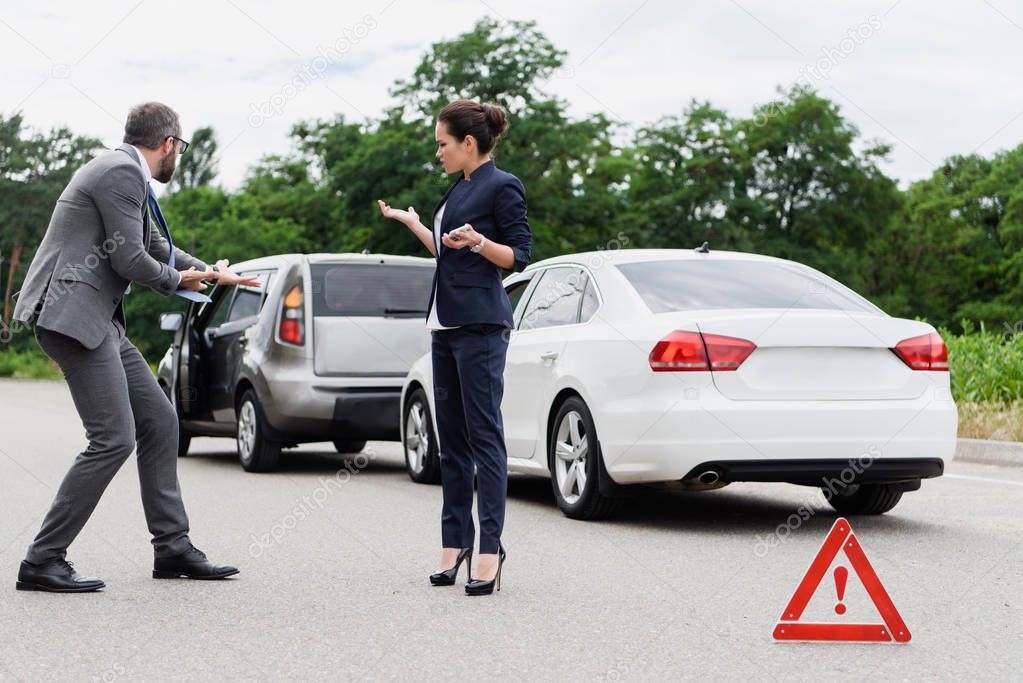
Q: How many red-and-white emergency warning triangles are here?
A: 1